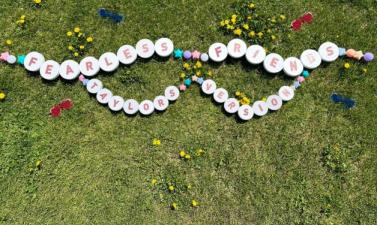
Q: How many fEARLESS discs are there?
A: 8